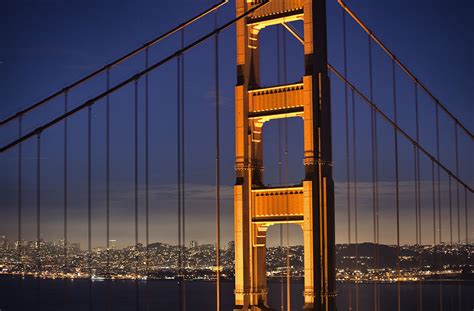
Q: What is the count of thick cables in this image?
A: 4